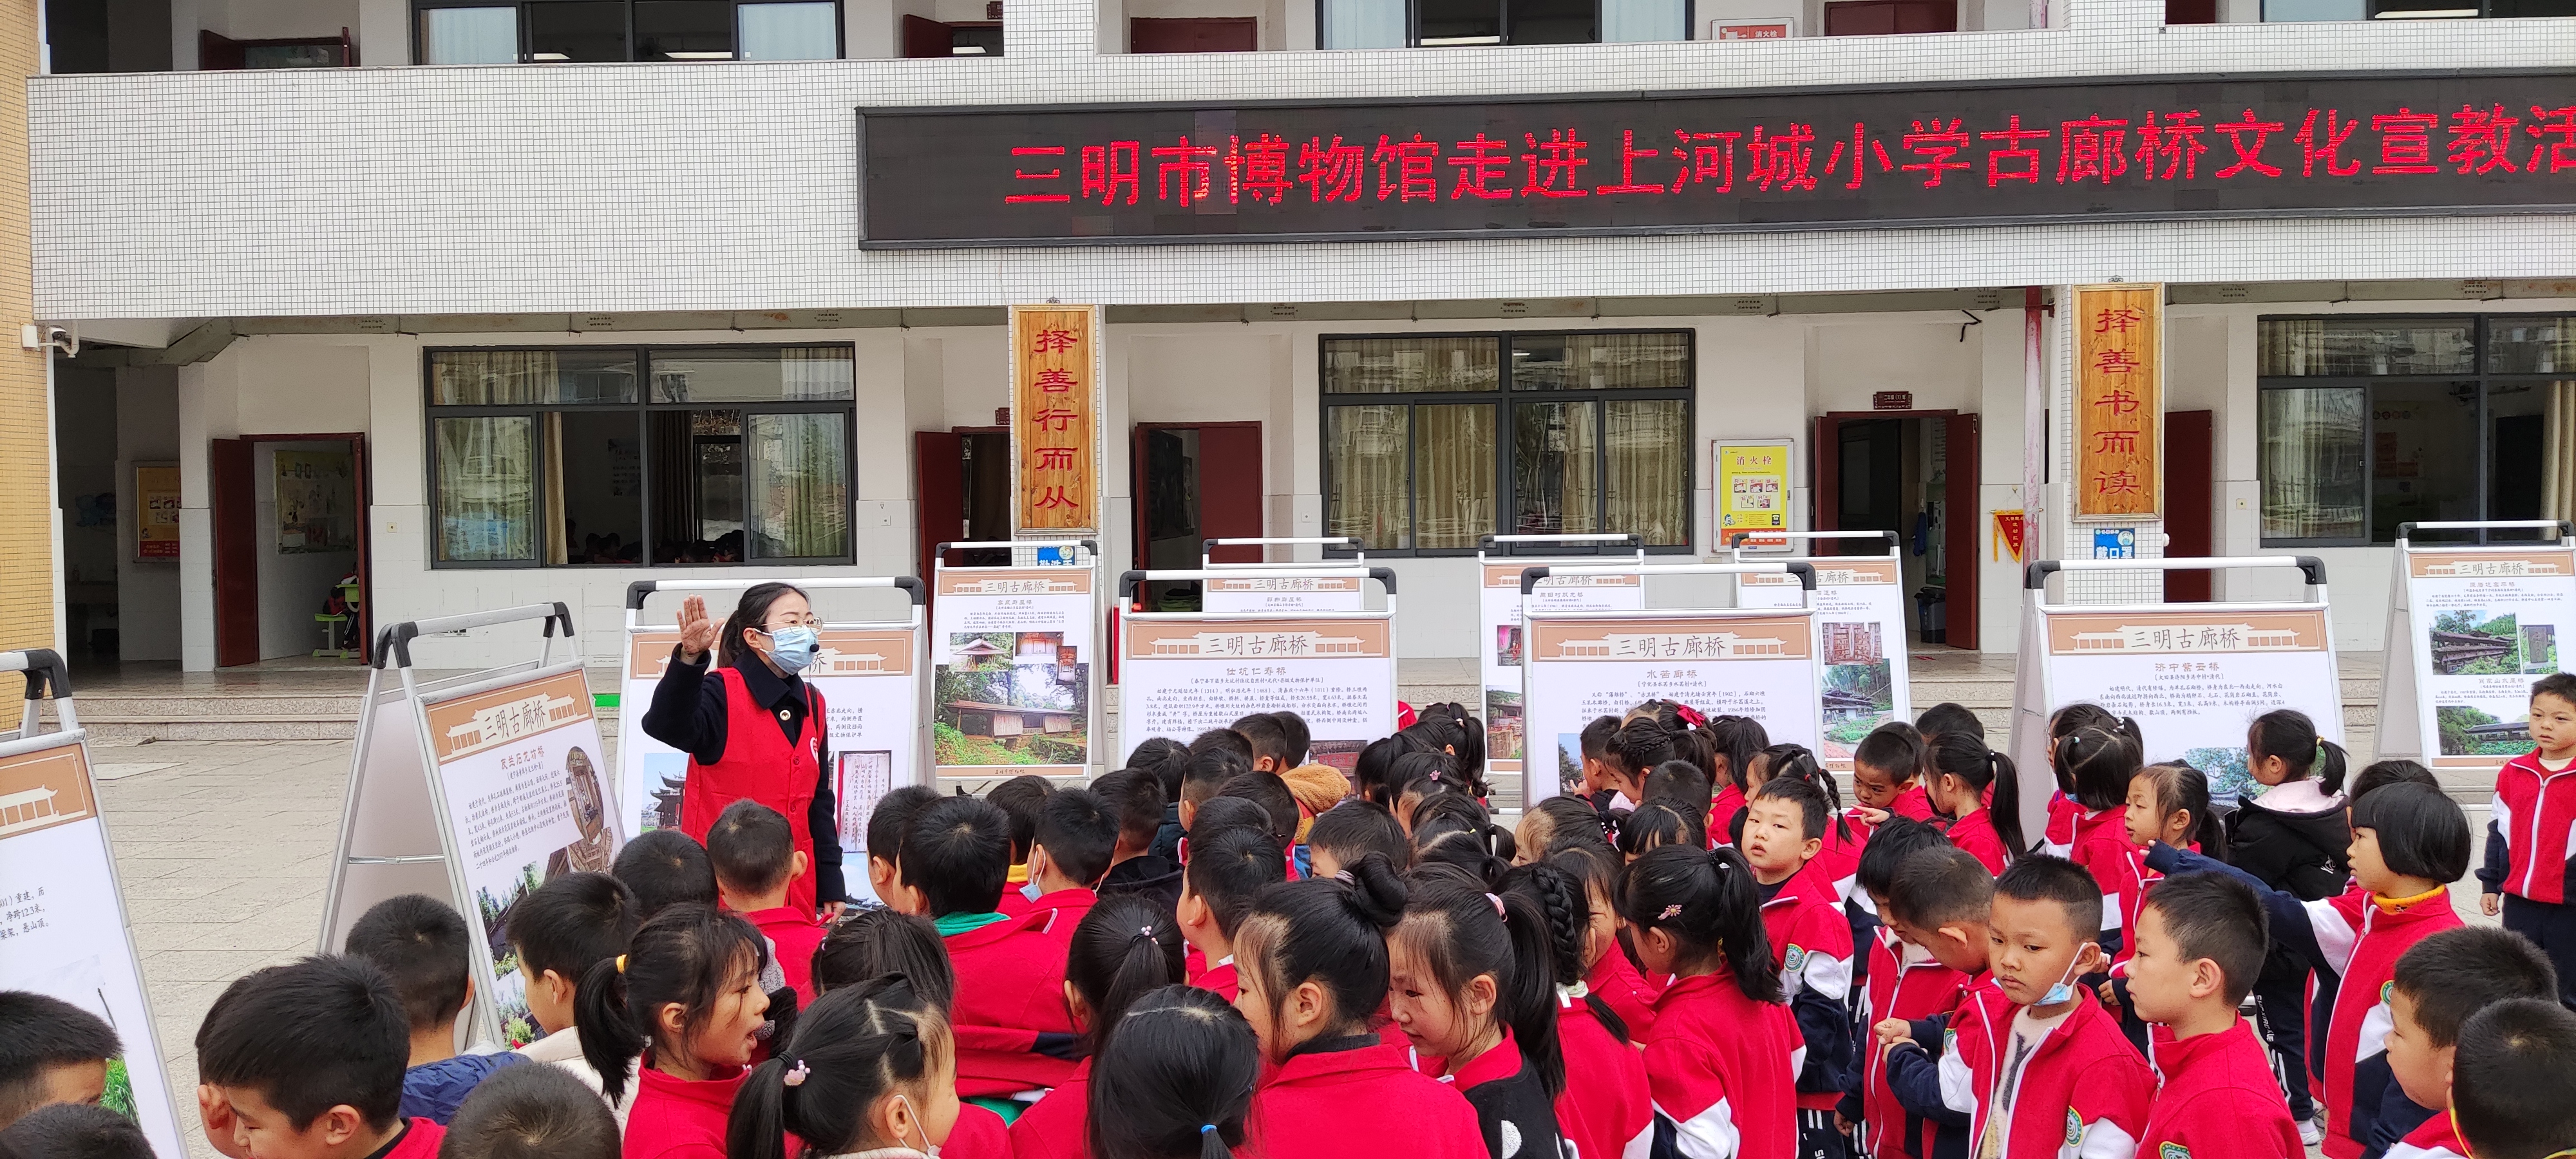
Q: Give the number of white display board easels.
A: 11